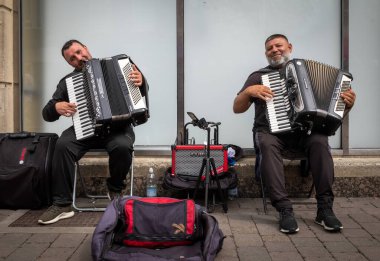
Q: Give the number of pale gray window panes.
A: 3